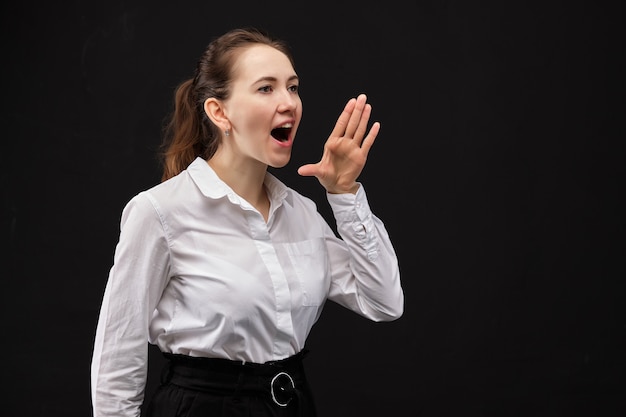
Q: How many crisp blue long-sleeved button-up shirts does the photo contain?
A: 0